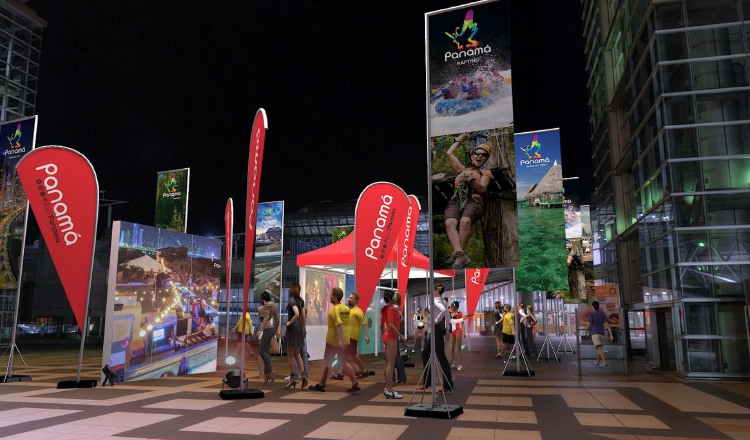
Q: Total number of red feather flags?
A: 6